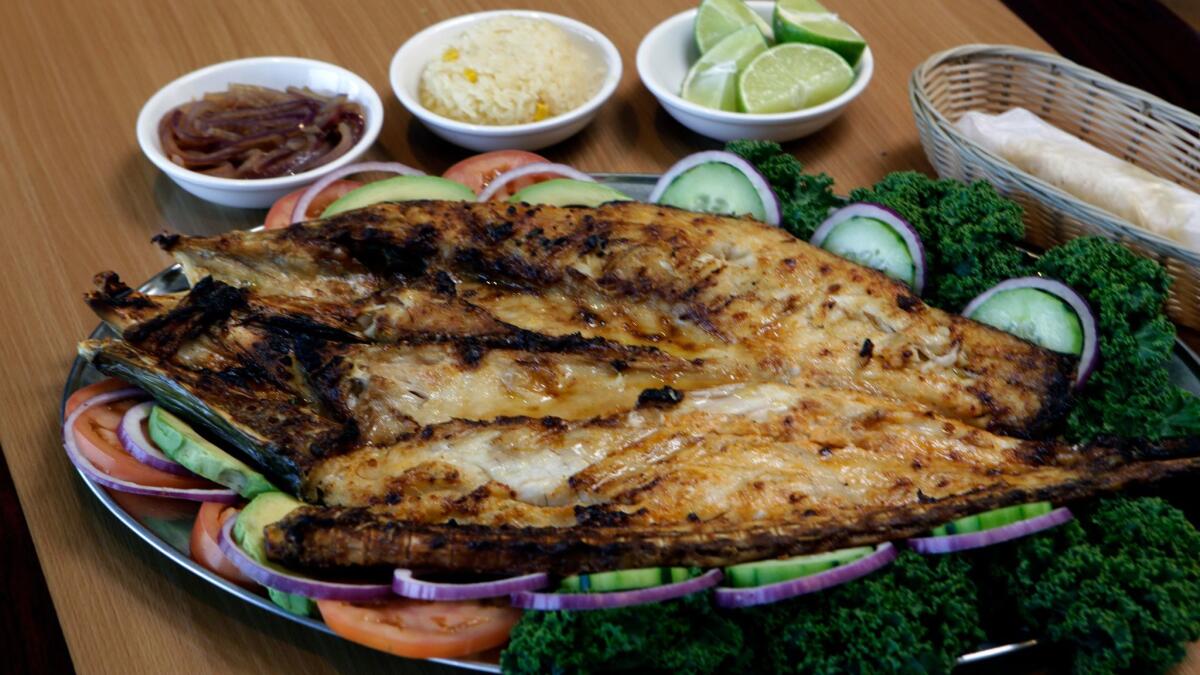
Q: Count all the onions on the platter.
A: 12